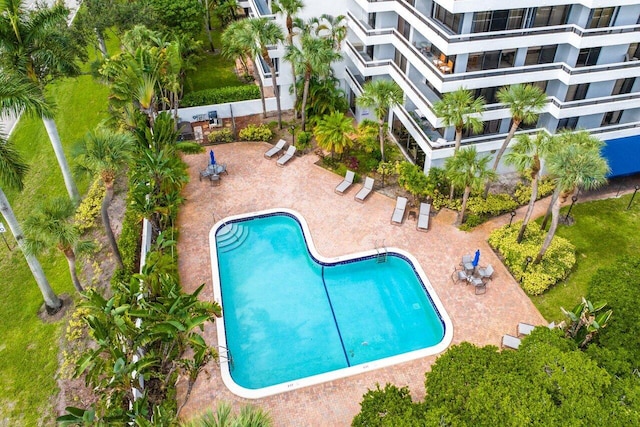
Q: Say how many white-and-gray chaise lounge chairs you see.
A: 8